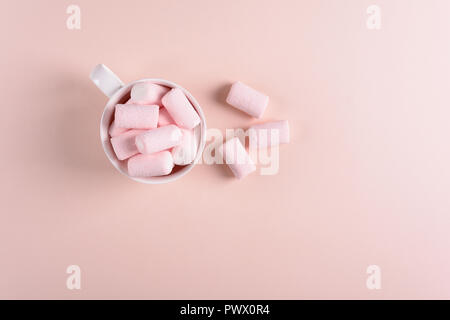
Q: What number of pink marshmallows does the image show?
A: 12